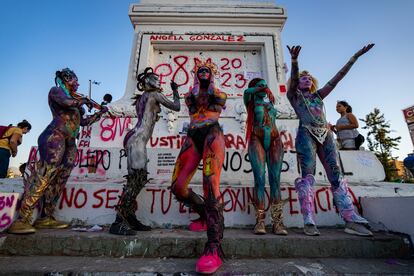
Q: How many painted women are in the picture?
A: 5